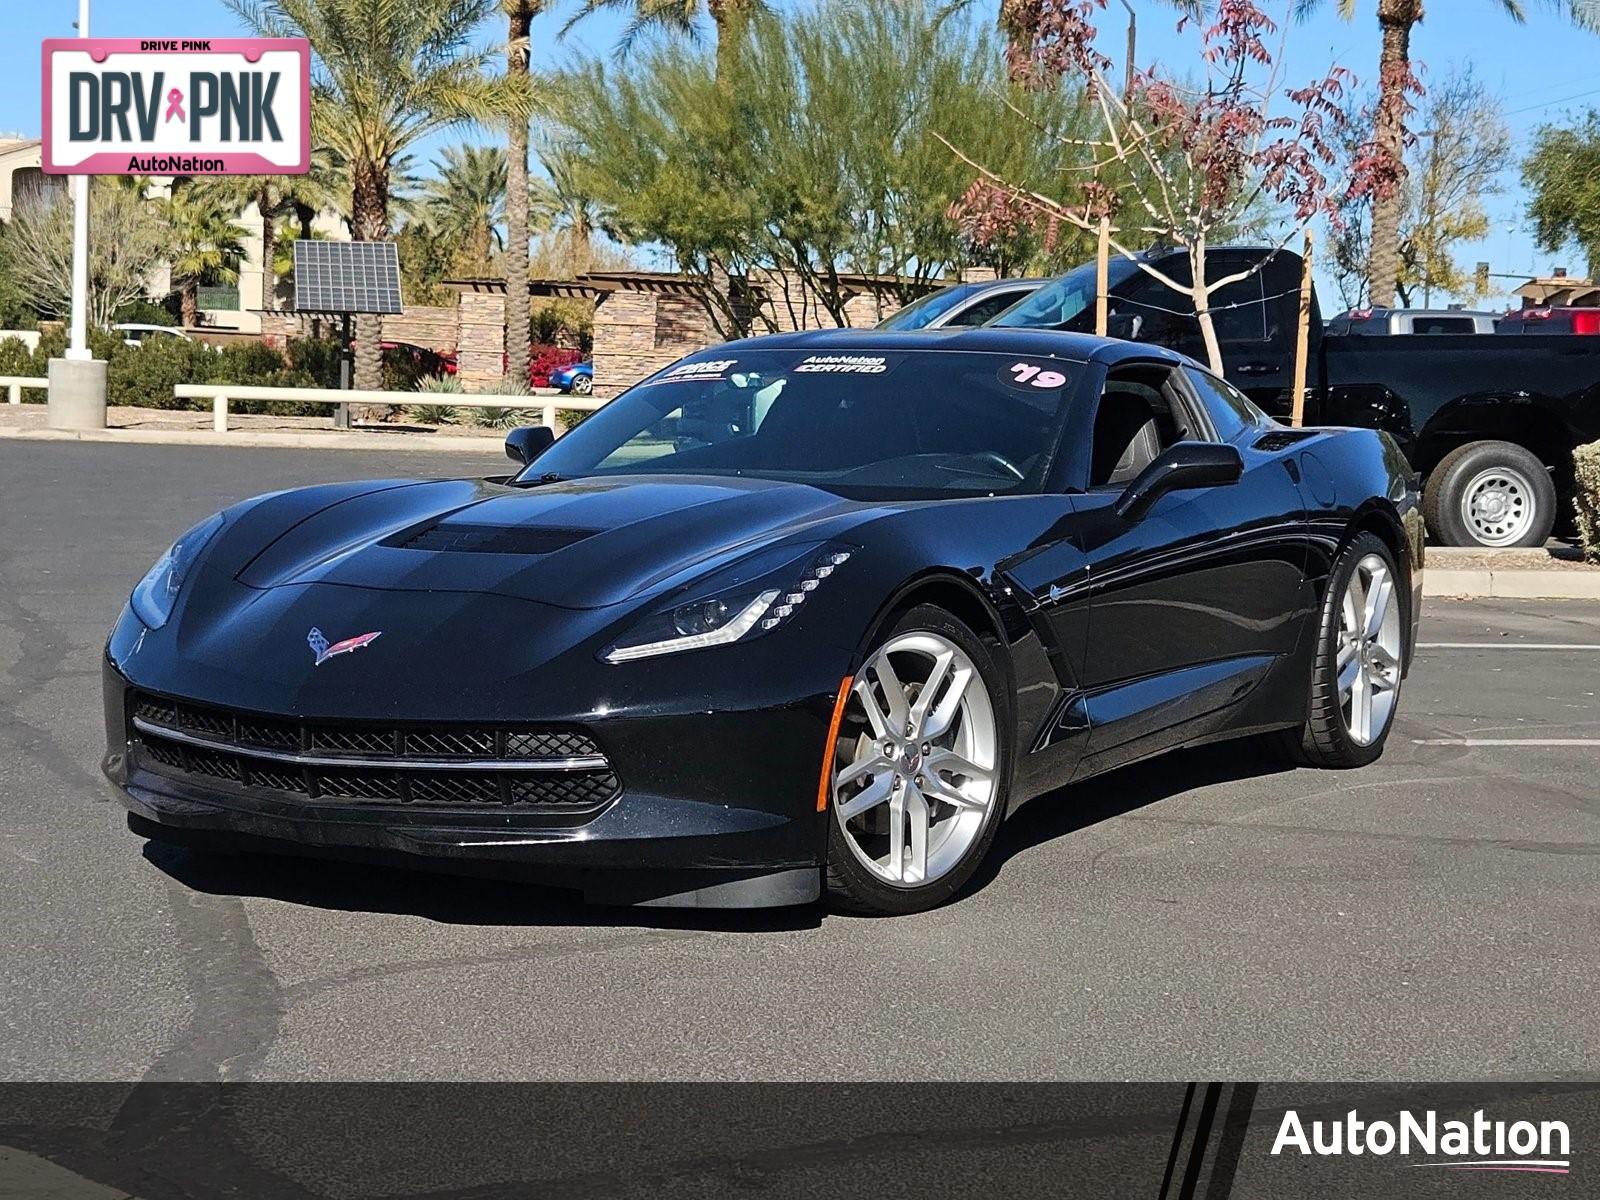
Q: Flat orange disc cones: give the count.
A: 0